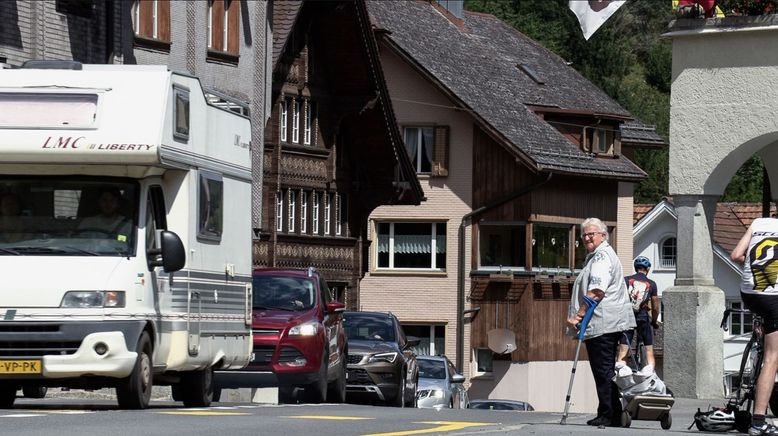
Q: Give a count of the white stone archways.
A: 1